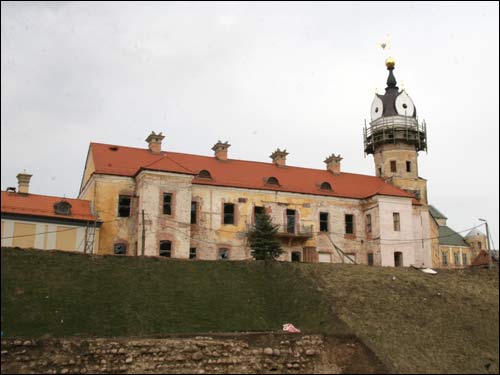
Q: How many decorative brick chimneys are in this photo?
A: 5